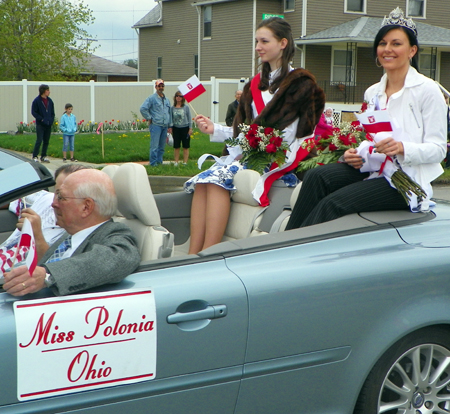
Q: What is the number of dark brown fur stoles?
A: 1